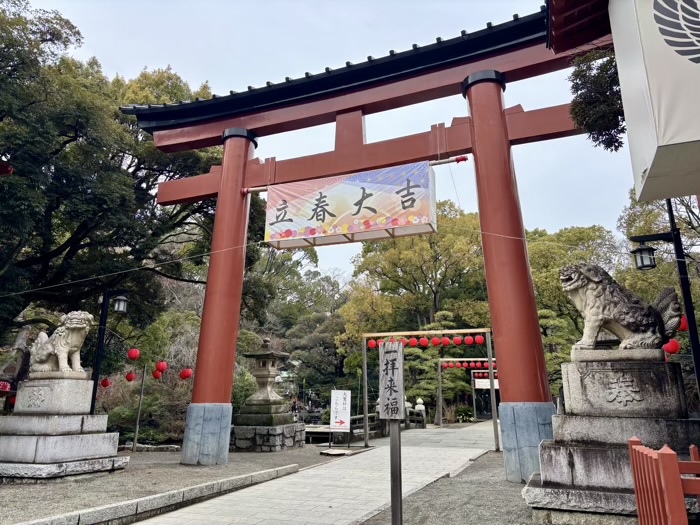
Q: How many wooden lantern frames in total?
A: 3